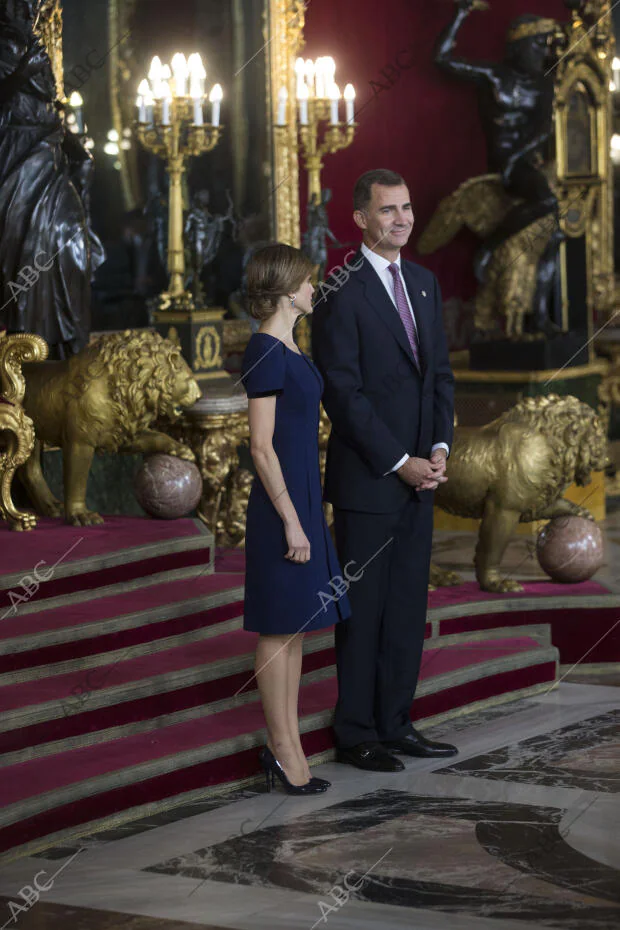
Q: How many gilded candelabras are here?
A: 2